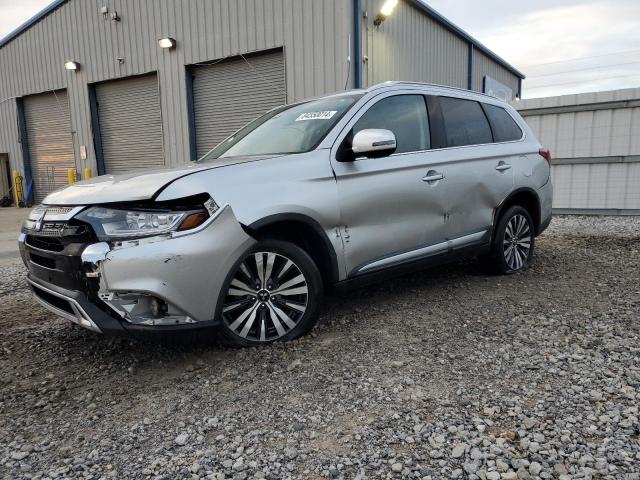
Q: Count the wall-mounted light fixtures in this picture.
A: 3